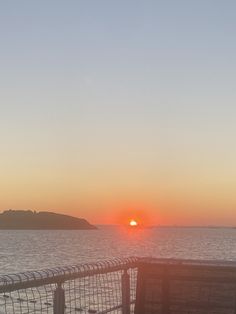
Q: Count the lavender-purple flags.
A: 0